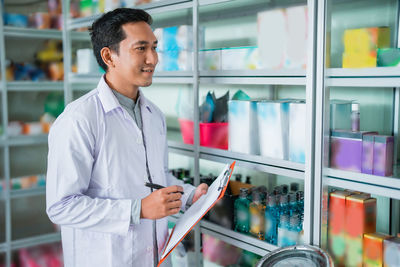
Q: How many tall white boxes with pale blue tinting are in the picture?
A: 3